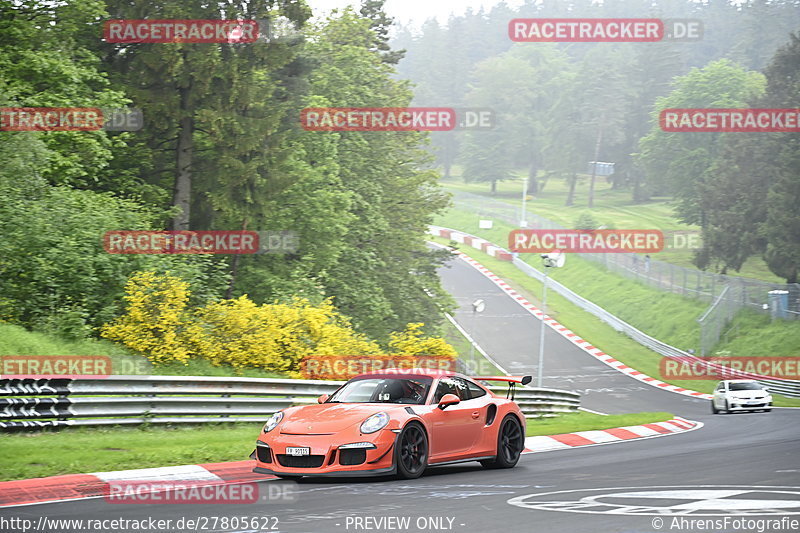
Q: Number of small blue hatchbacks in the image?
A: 0